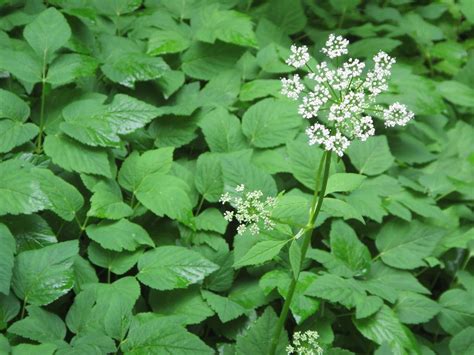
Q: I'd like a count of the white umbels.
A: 3